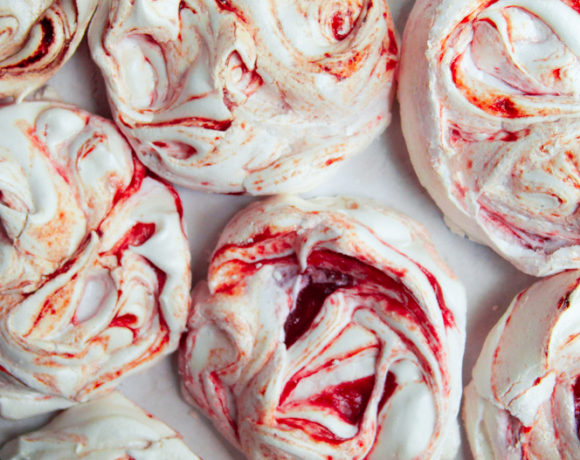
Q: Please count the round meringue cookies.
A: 7